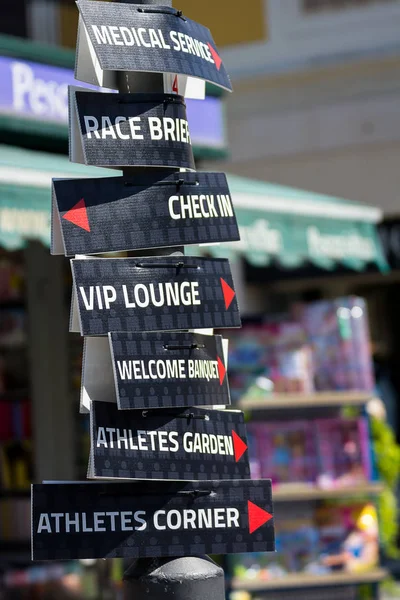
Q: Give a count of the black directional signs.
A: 7